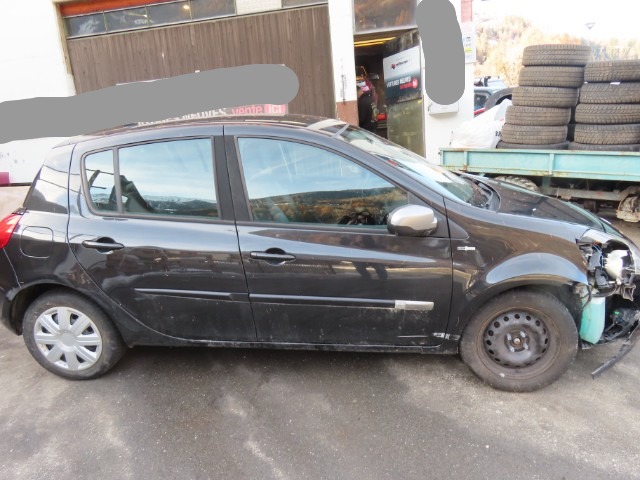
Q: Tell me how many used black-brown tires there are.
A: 11